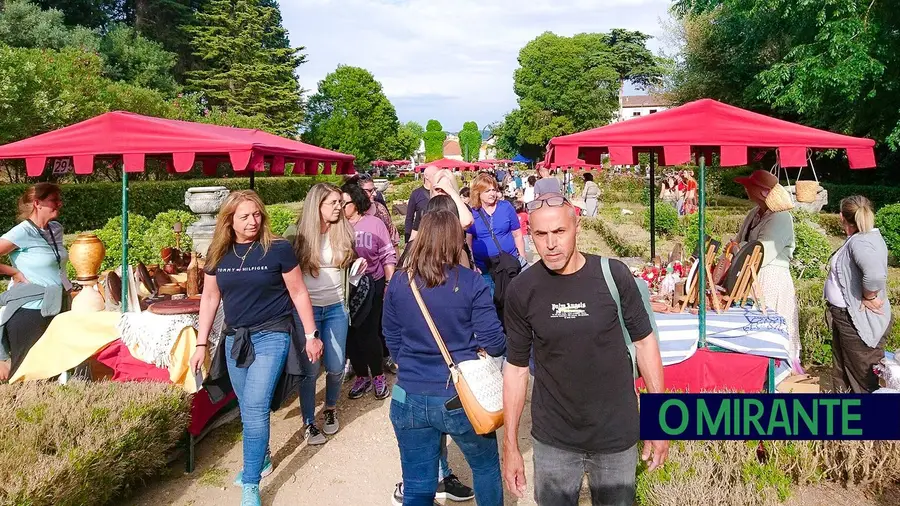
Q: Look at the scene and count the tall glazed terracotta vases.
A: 1